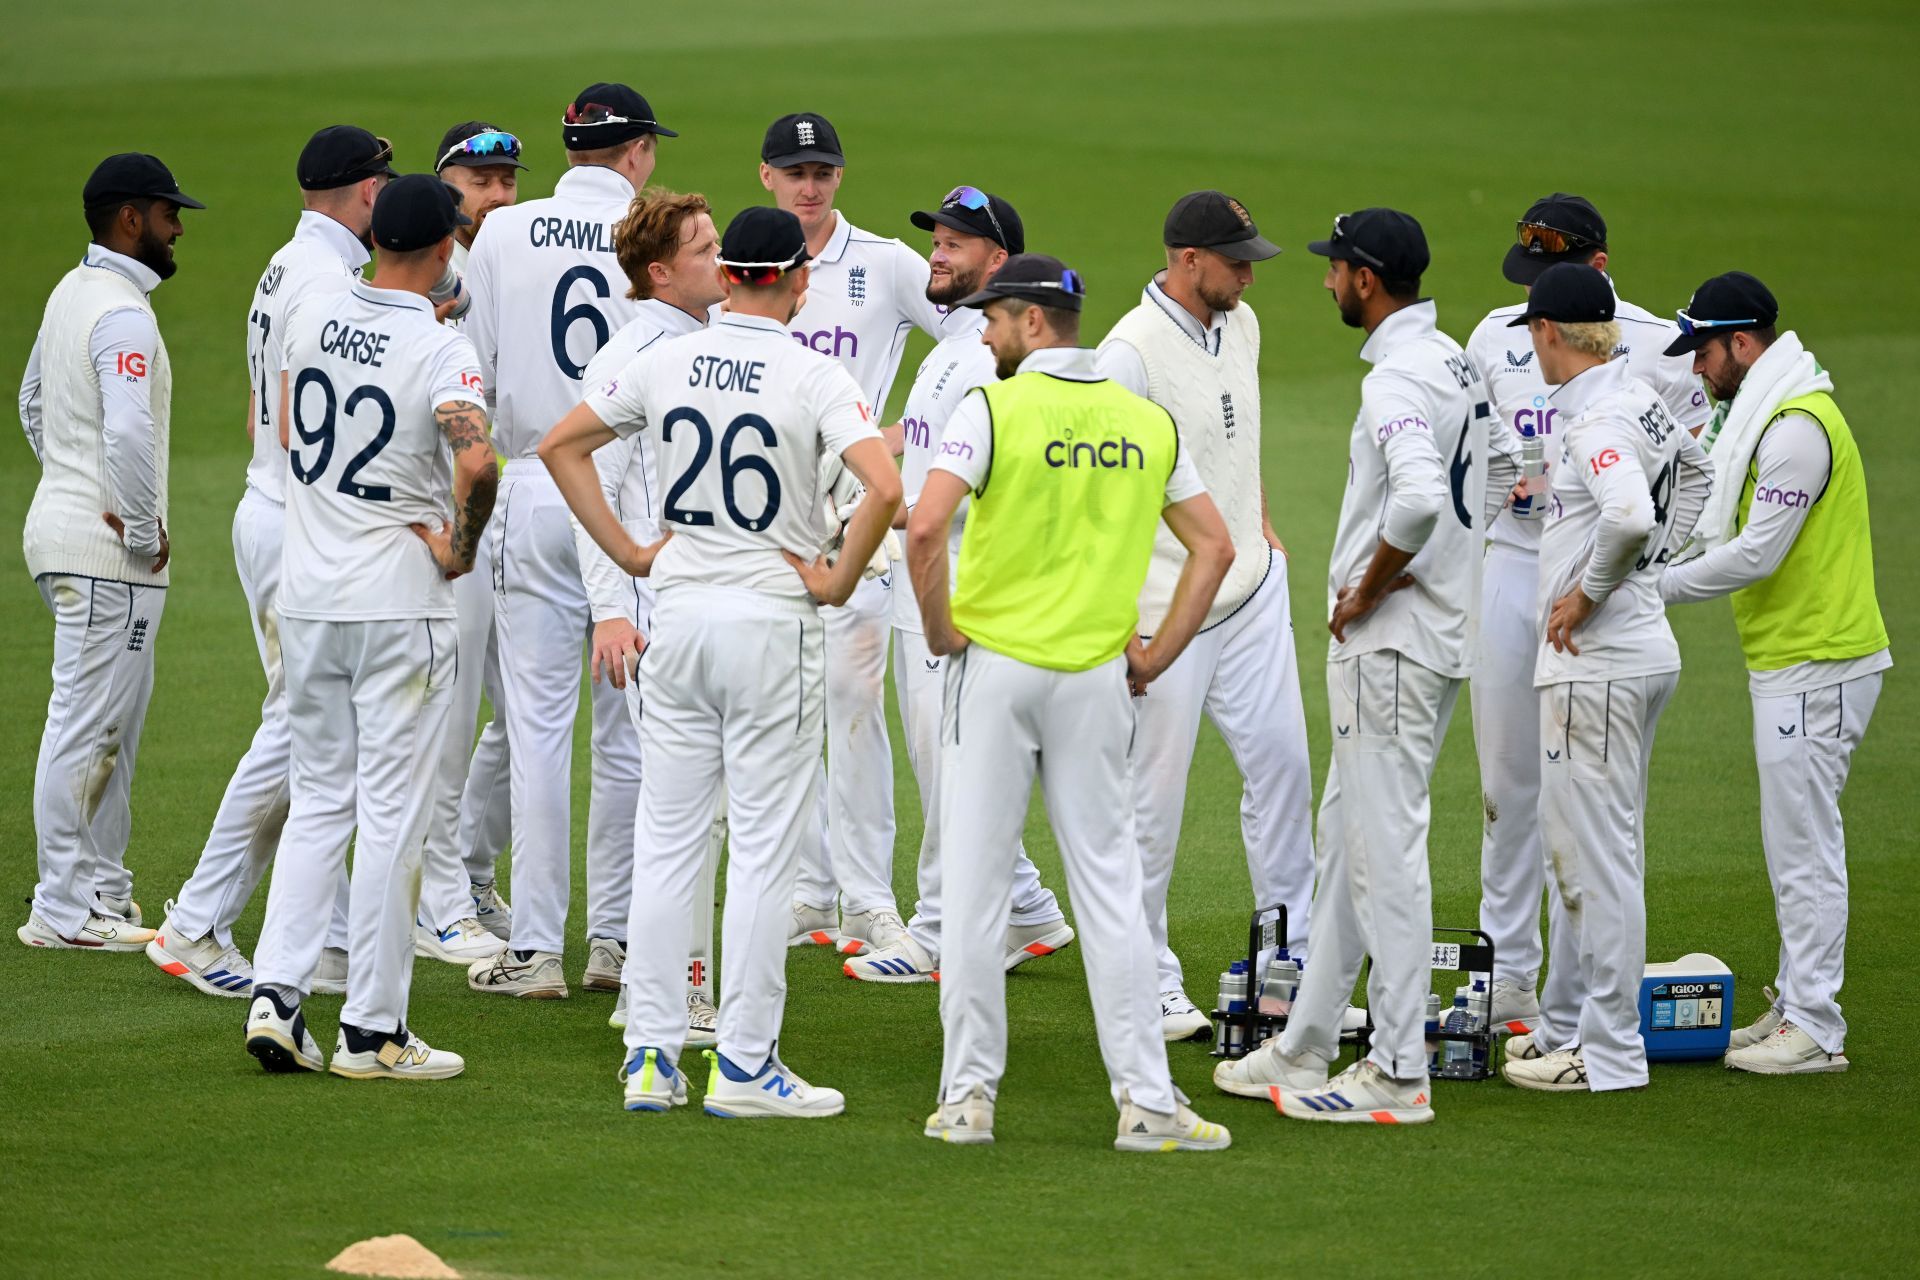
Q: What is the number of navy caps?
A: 14